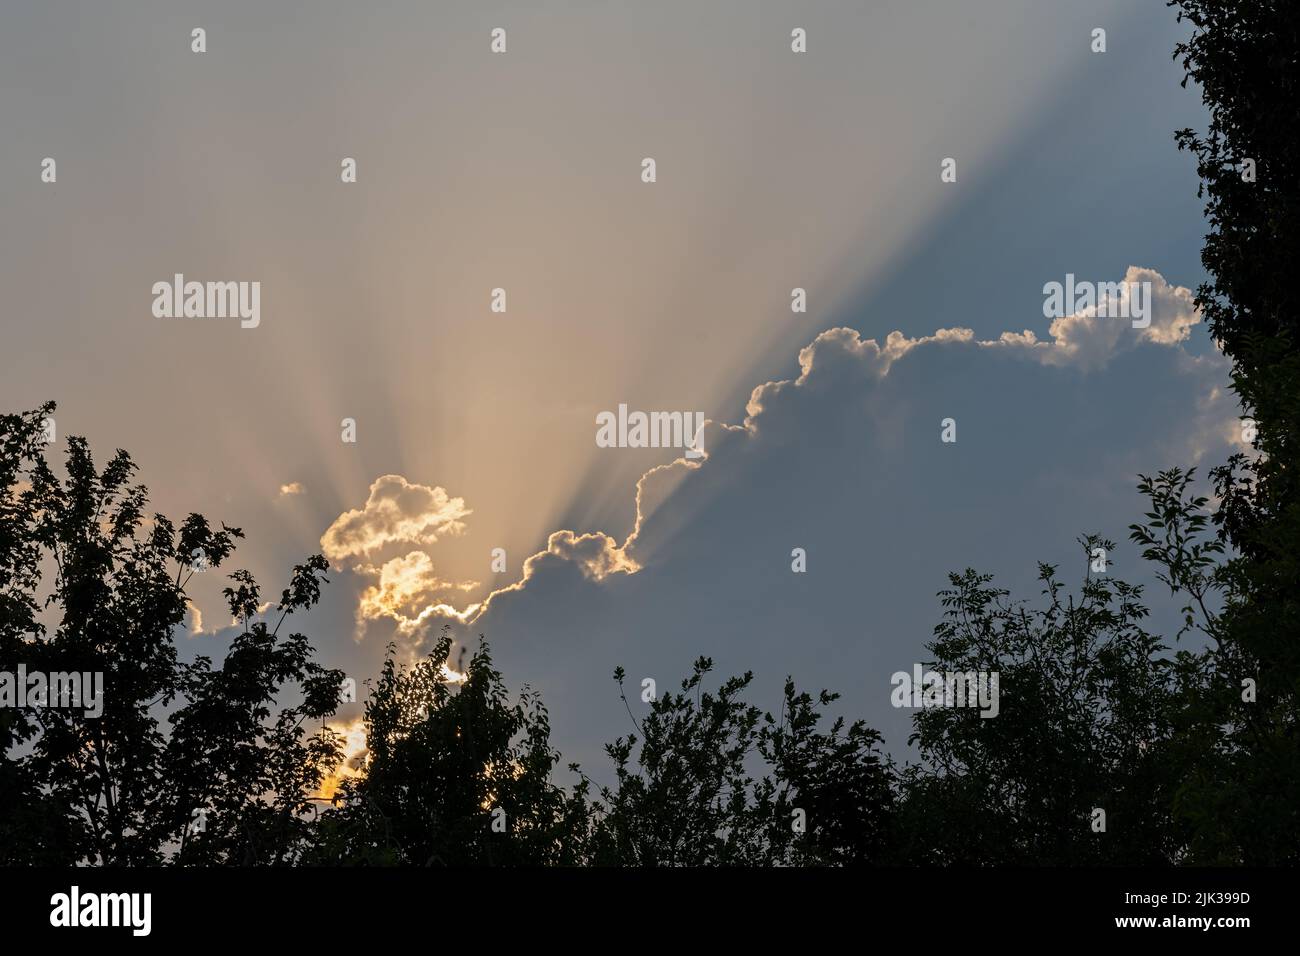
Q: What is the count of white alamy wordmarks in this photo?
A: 6